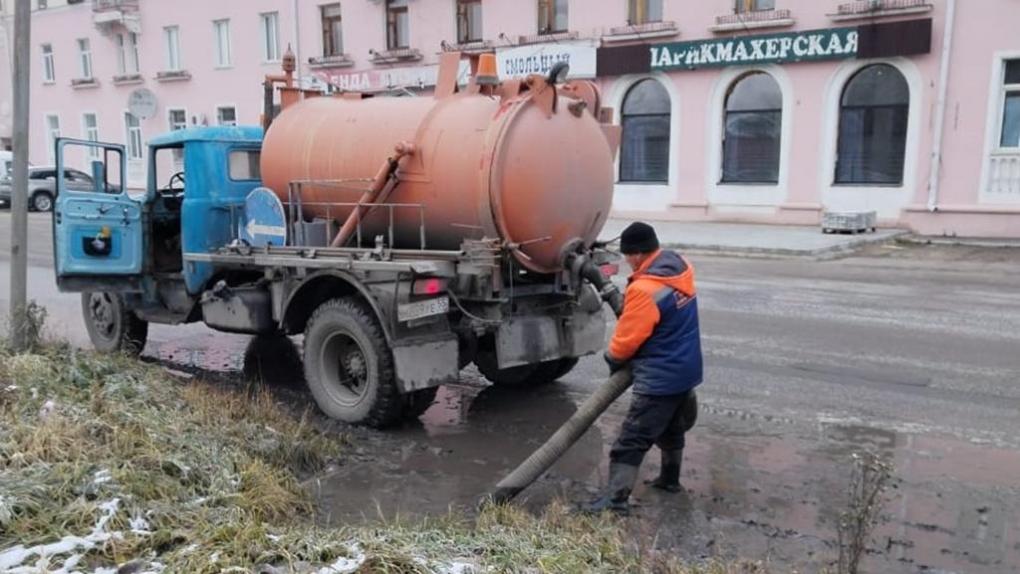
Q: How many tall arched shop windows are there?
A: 3